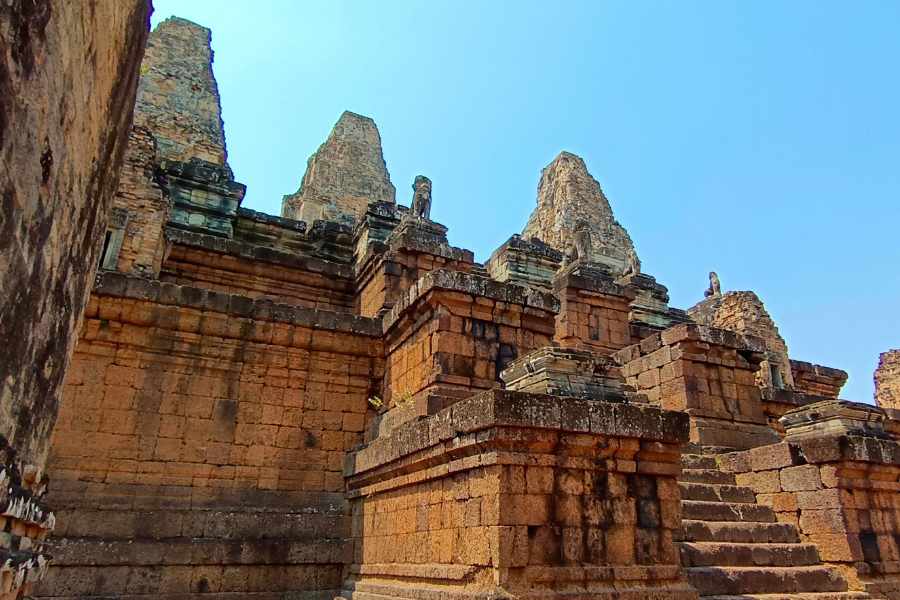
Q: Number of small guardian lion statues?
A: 4